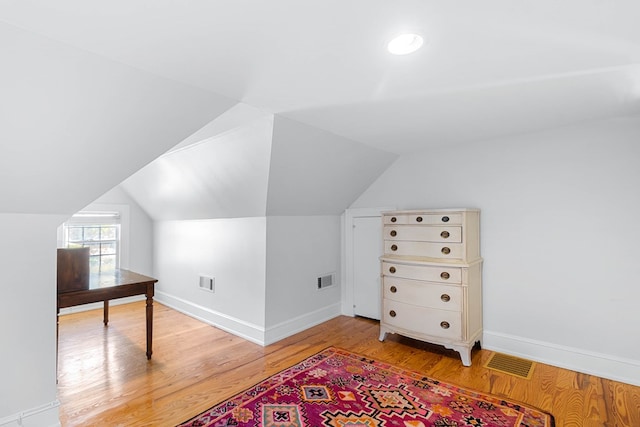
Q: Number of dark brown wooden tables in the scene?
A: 1